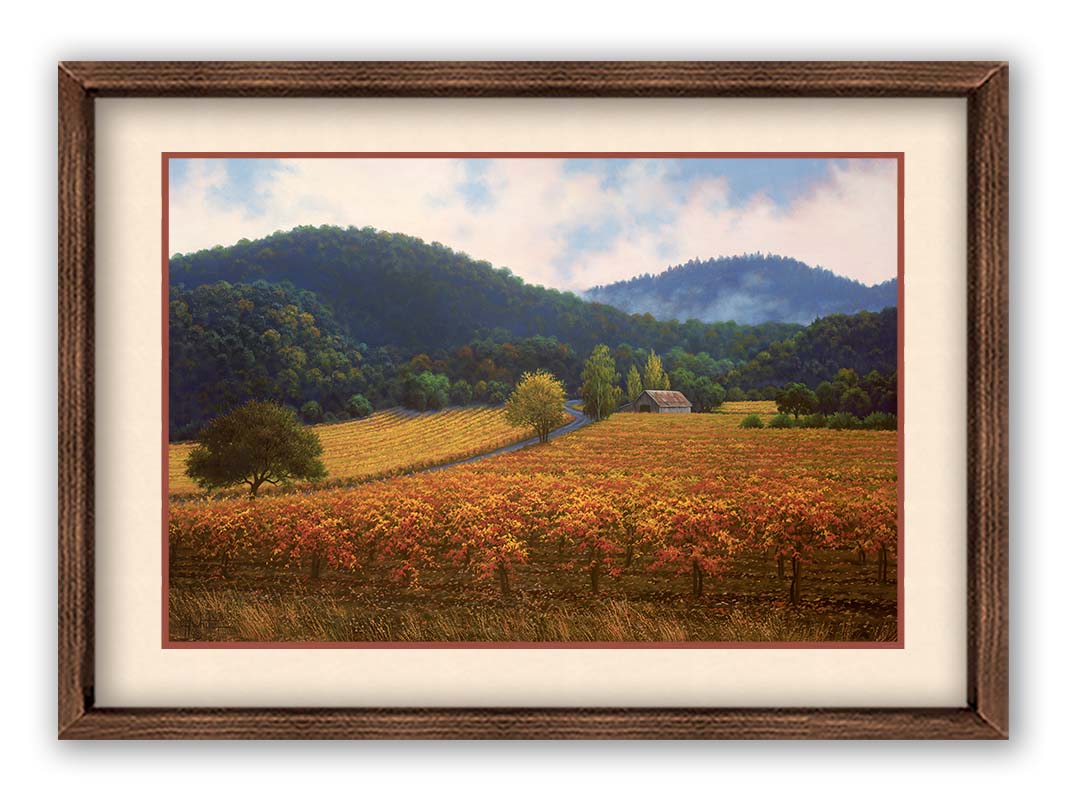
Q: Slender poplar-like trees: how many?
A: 3